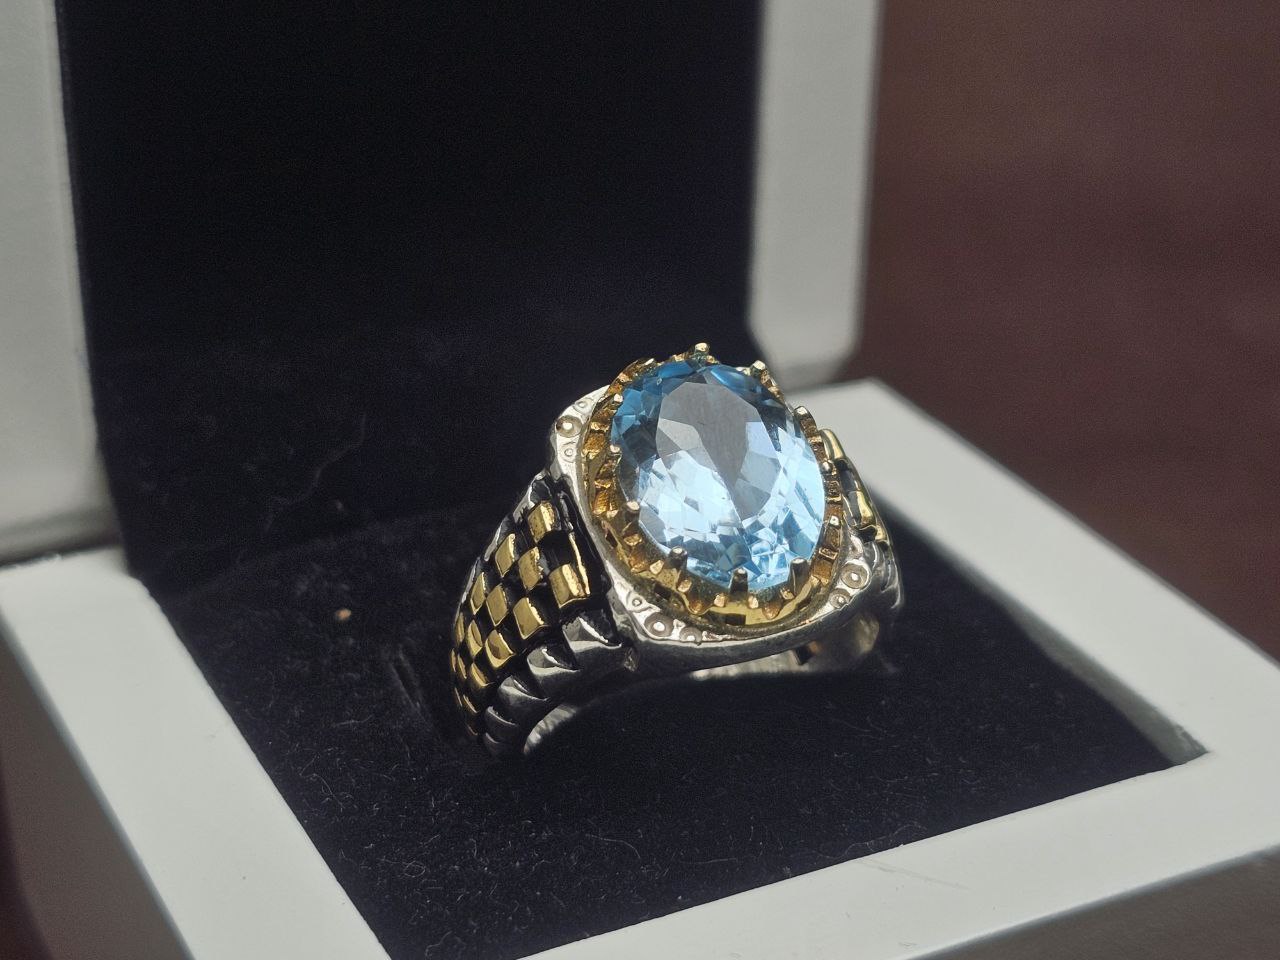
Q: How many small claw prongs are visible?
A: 12